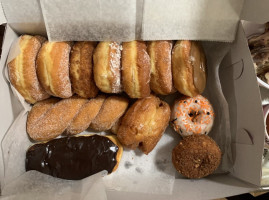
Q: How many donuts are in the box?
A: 12